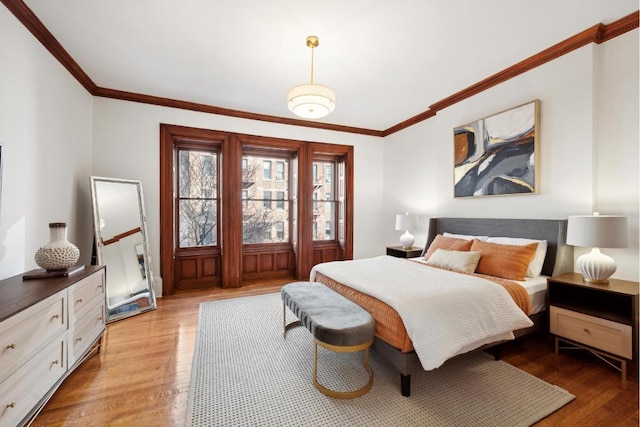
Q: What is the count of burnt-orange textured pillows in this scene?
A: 2